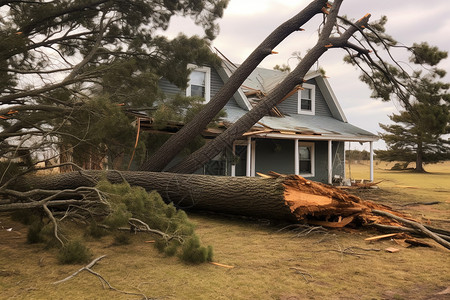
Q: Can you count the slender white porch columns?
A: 4